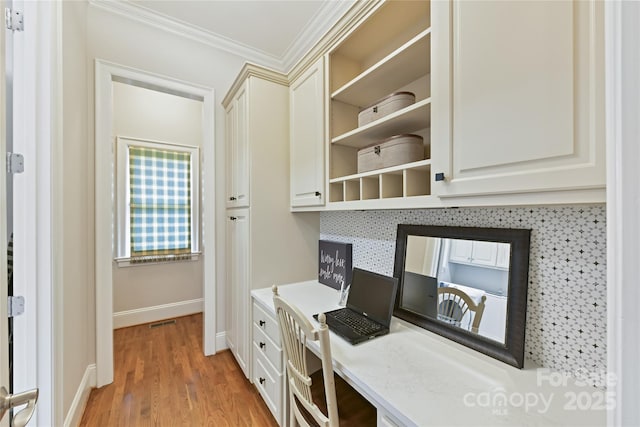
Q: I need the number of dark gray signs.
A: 1